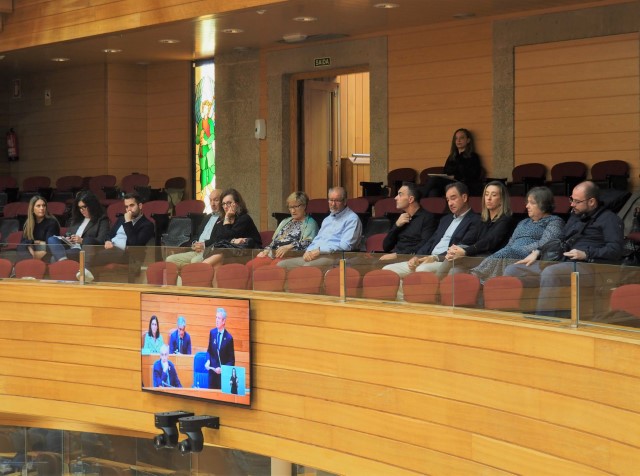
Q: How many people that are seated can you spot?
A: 13